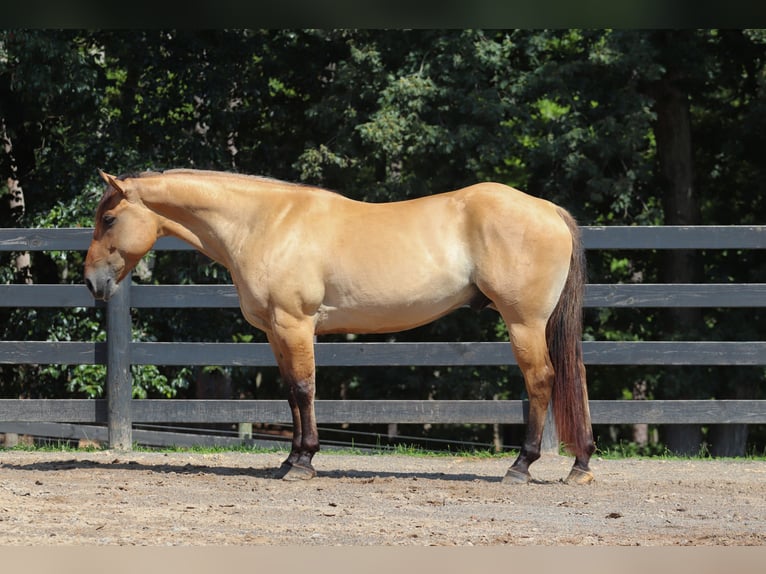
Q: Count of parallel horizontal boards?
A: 4